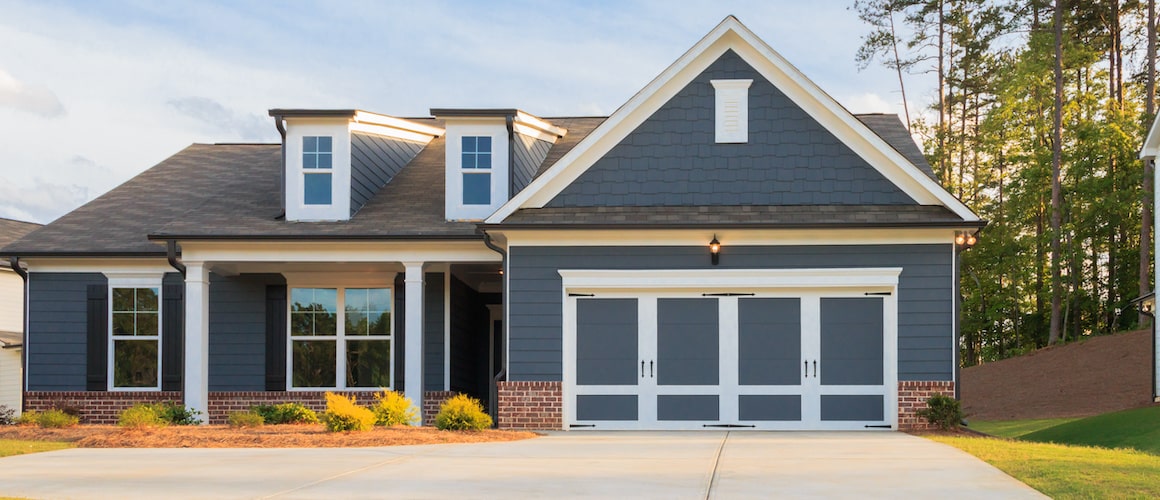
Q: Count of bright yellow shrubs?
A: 3